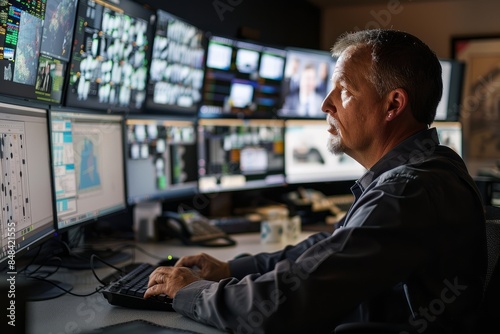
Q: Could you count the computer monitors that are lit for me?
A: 12